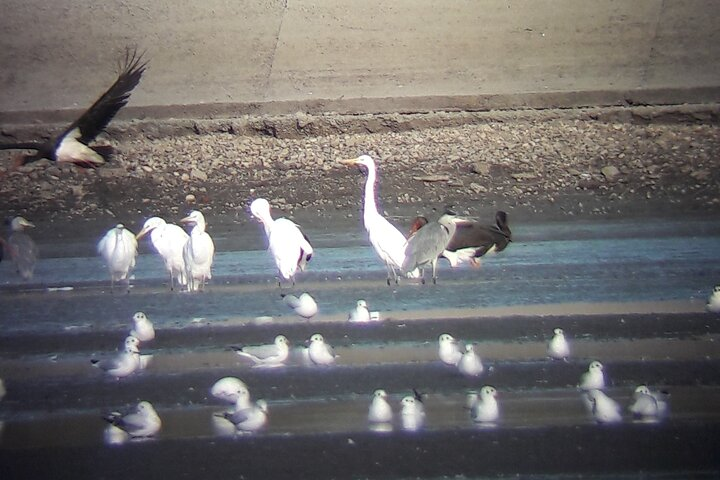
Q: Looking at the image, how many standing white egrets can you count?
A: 5